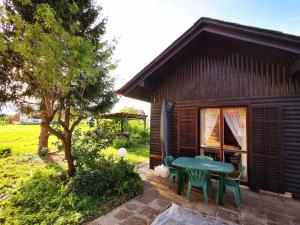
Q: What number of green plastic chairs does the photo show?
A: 4